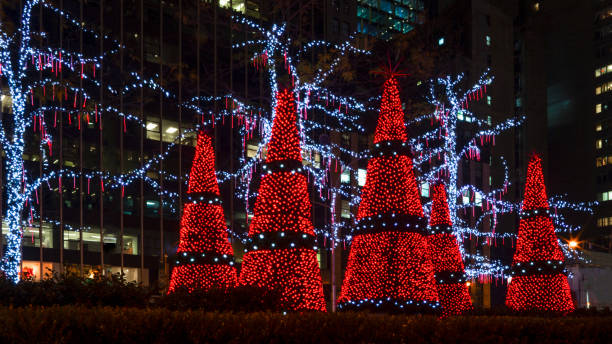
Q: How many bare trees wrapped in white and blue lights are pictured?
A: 3